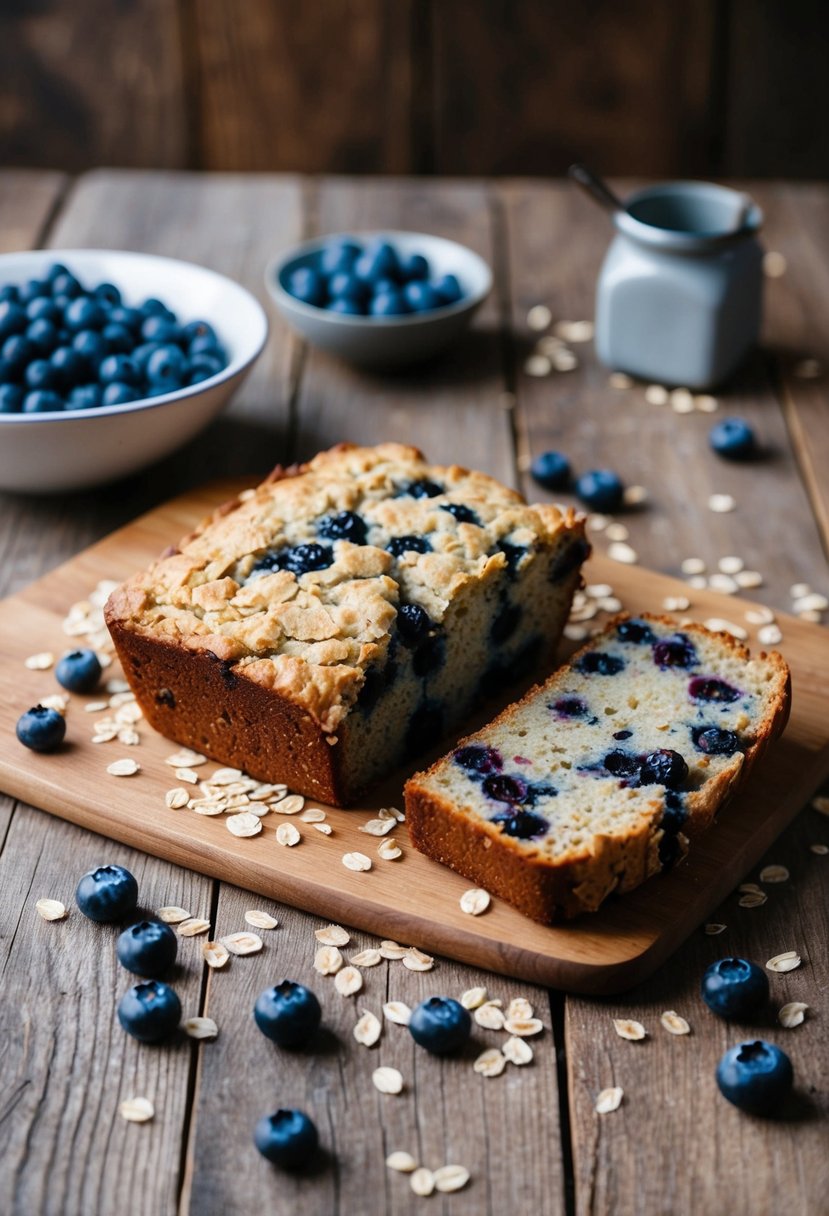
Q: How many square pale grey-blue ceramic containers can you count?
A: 1